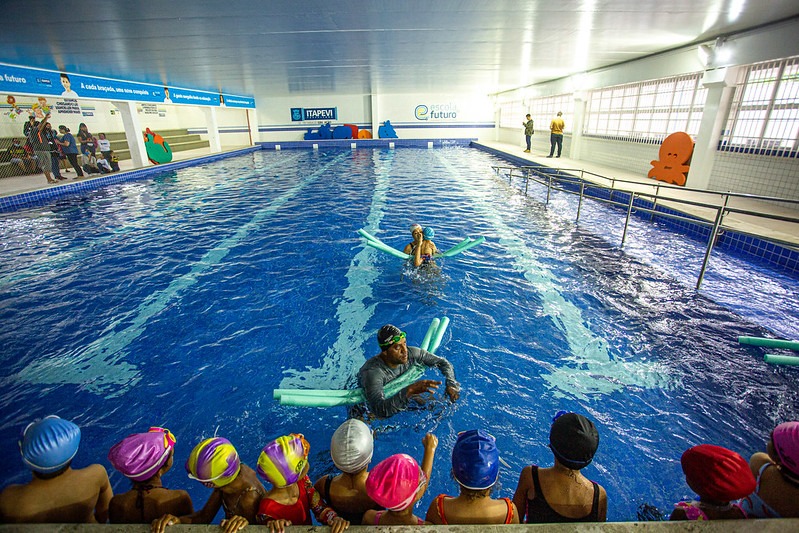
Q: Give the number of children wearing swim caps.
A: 11